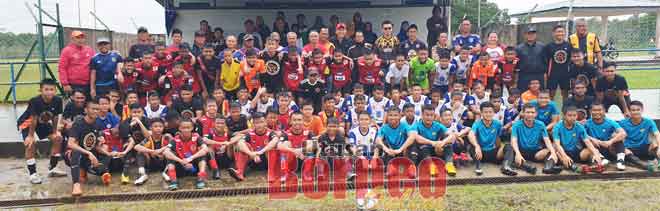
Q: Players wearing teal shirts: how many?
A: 8